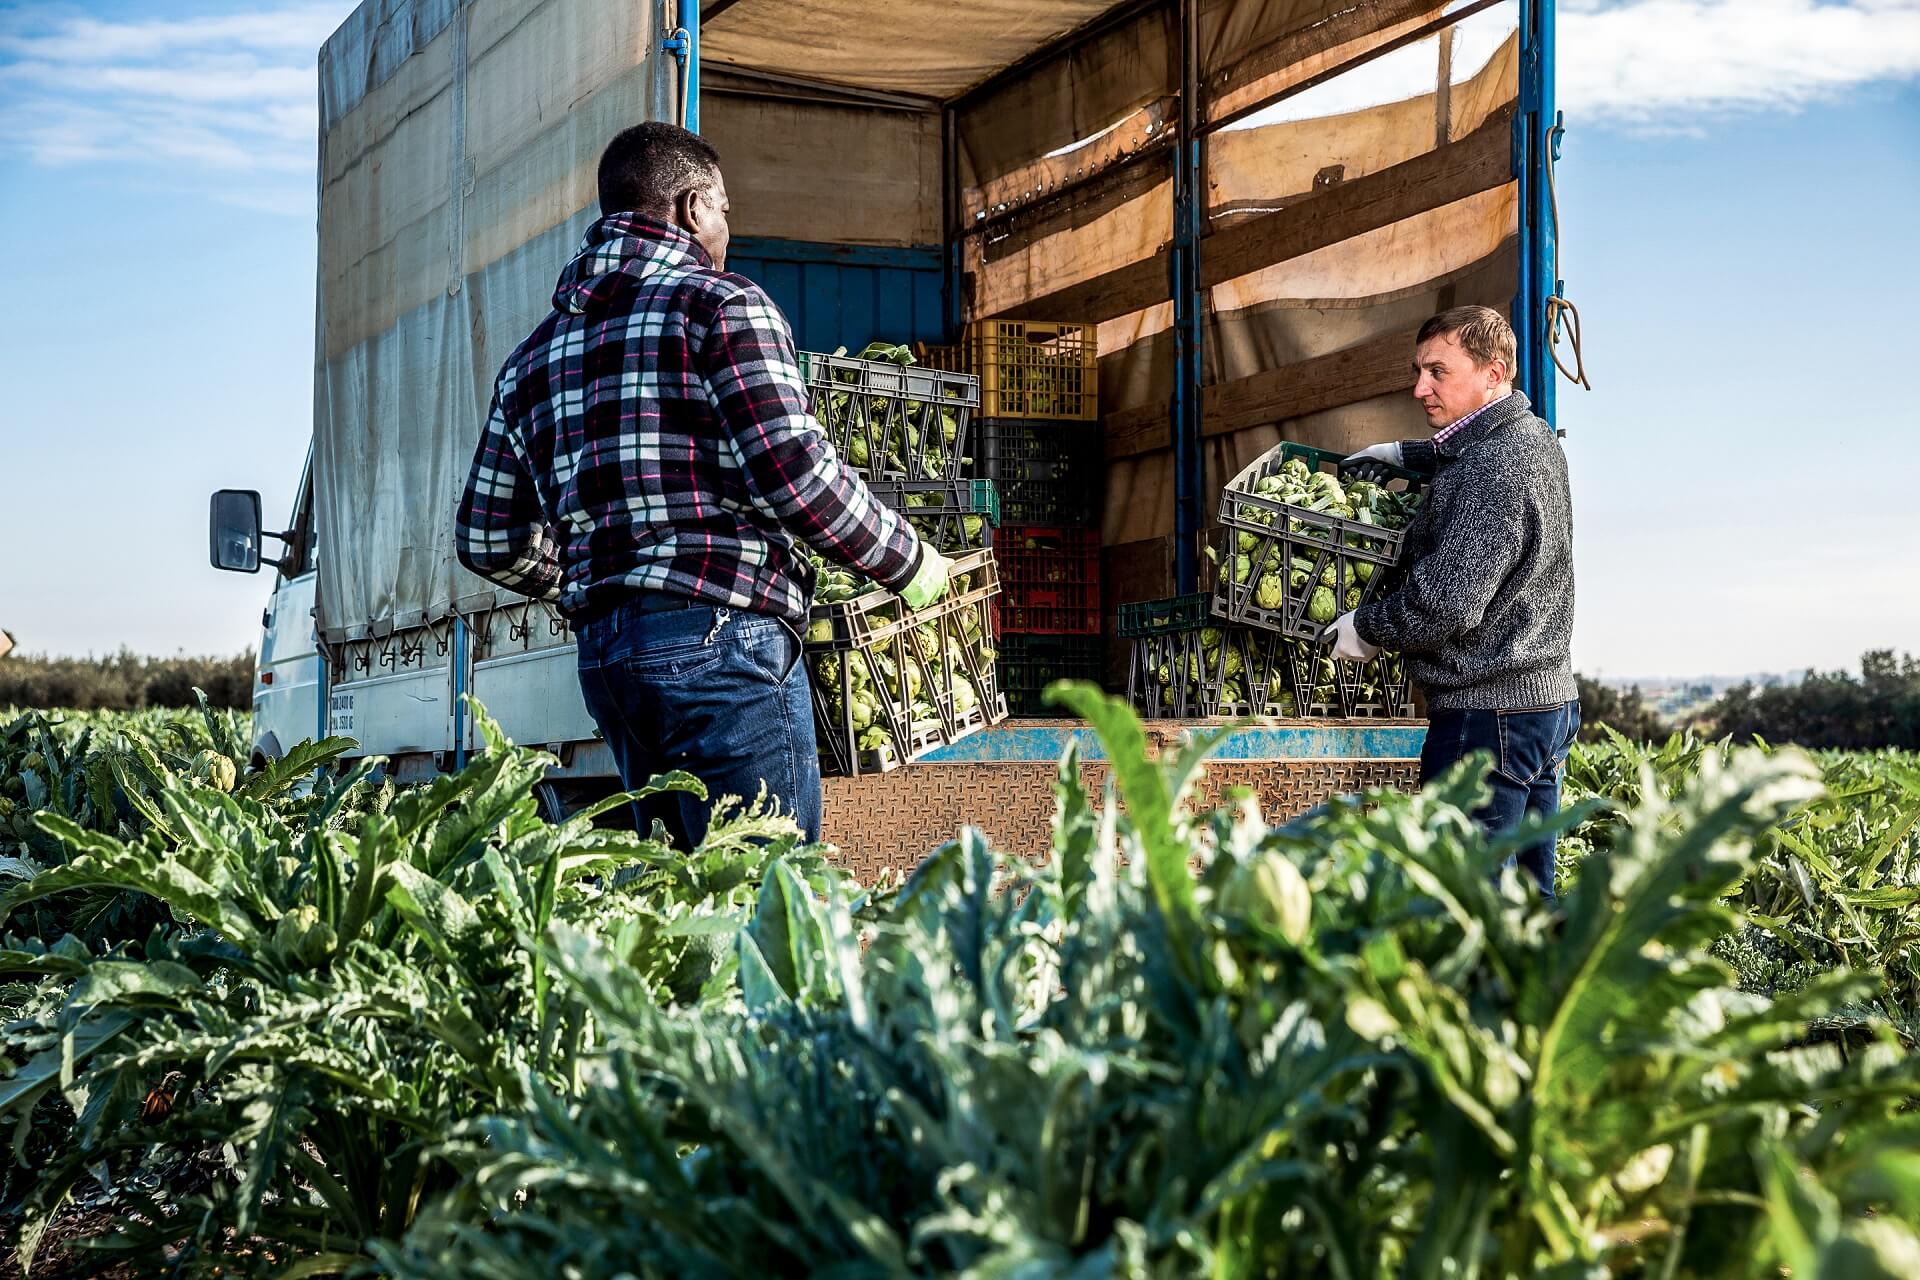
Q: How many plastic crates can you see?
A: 9